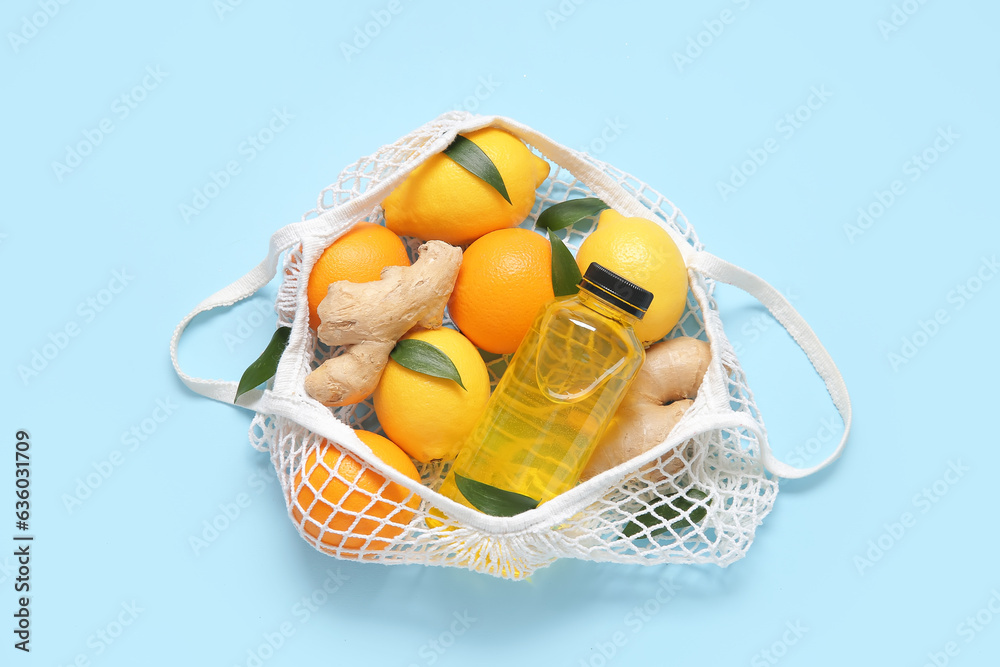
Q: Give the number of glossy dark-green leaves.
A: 7